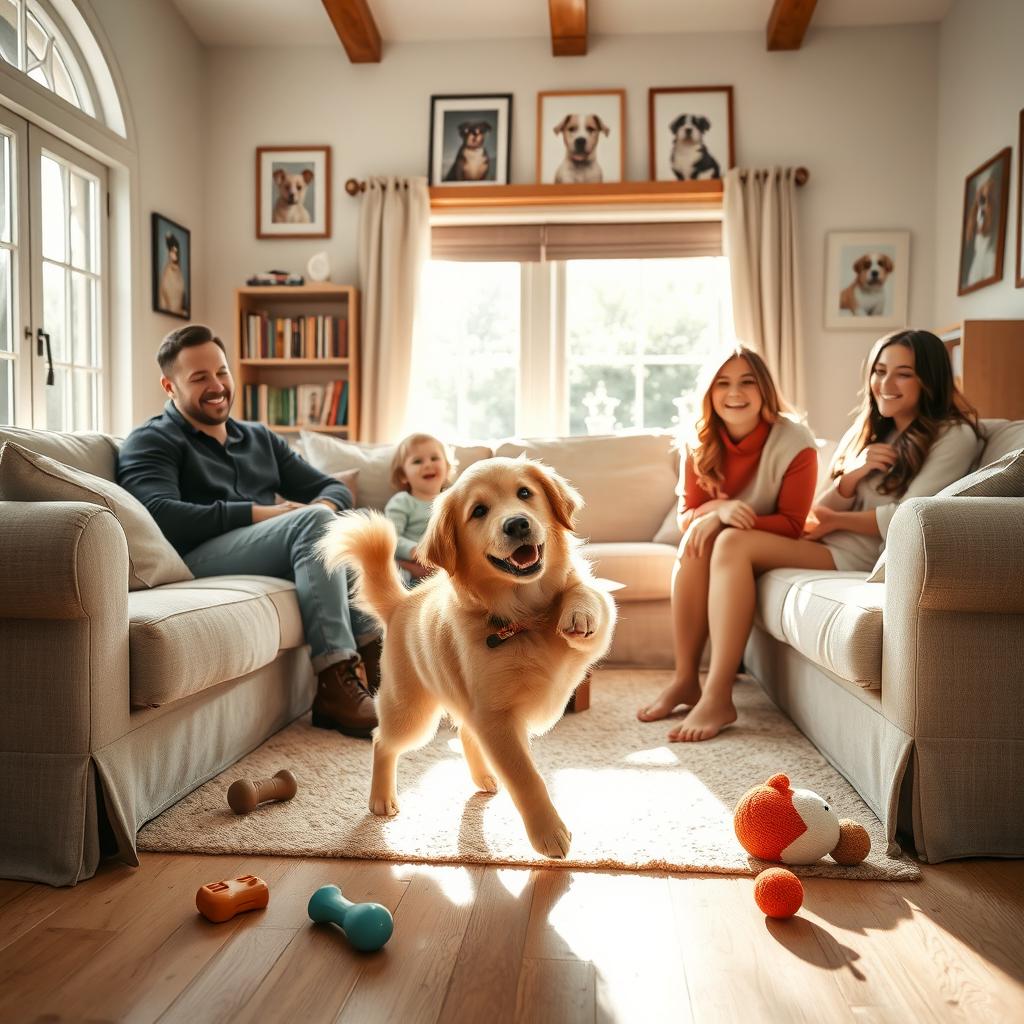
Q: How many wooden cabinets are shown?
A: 2